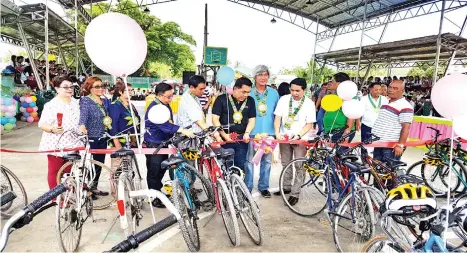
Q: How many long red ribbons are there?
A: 1